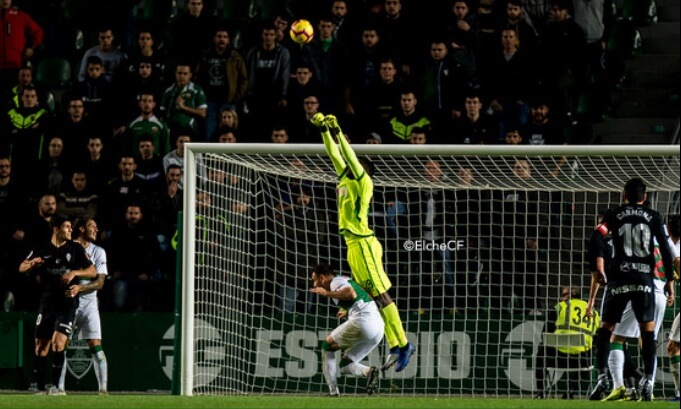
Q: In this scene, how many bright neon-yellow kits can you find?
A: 1